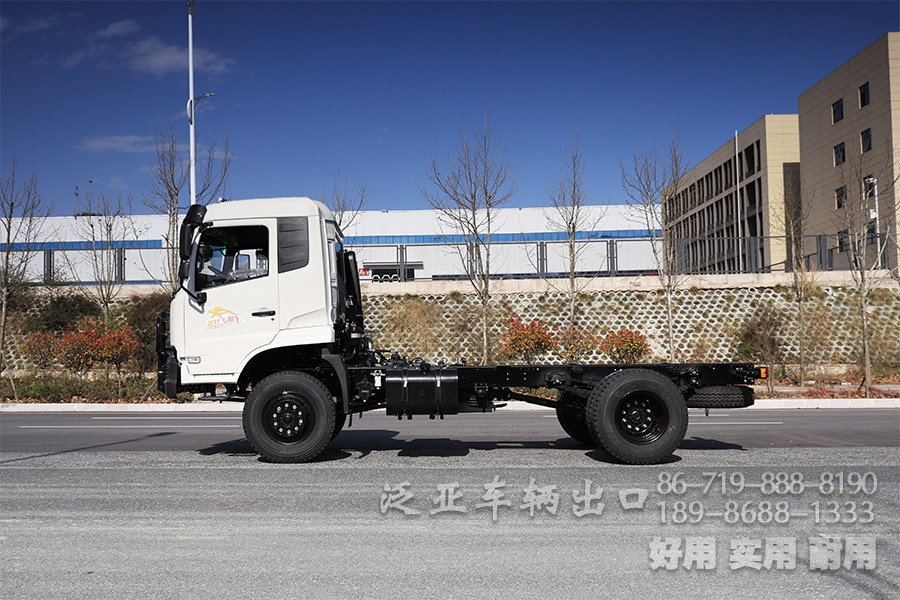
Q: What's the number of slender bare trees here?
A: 9